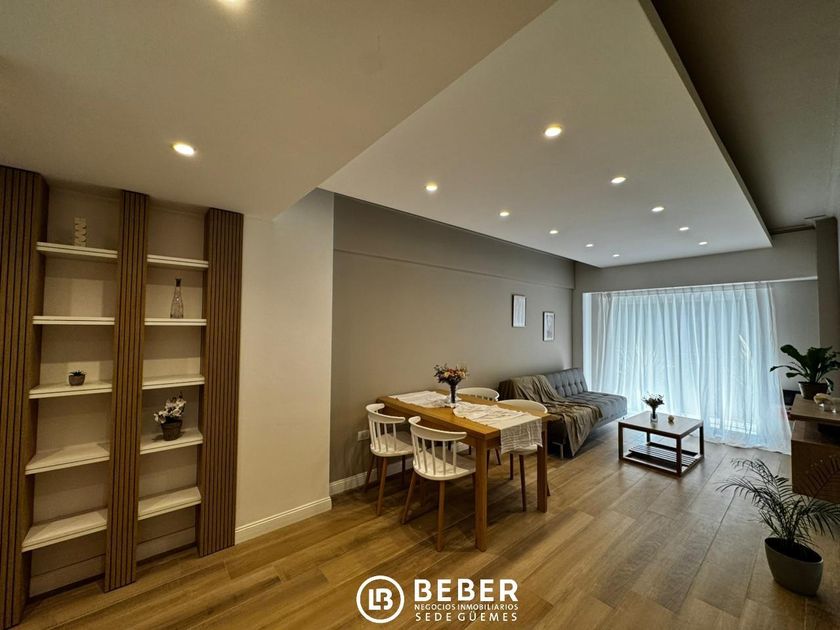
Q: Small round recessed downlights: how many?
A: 12